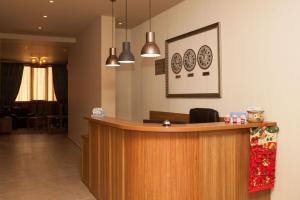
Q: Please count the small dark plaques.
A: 3